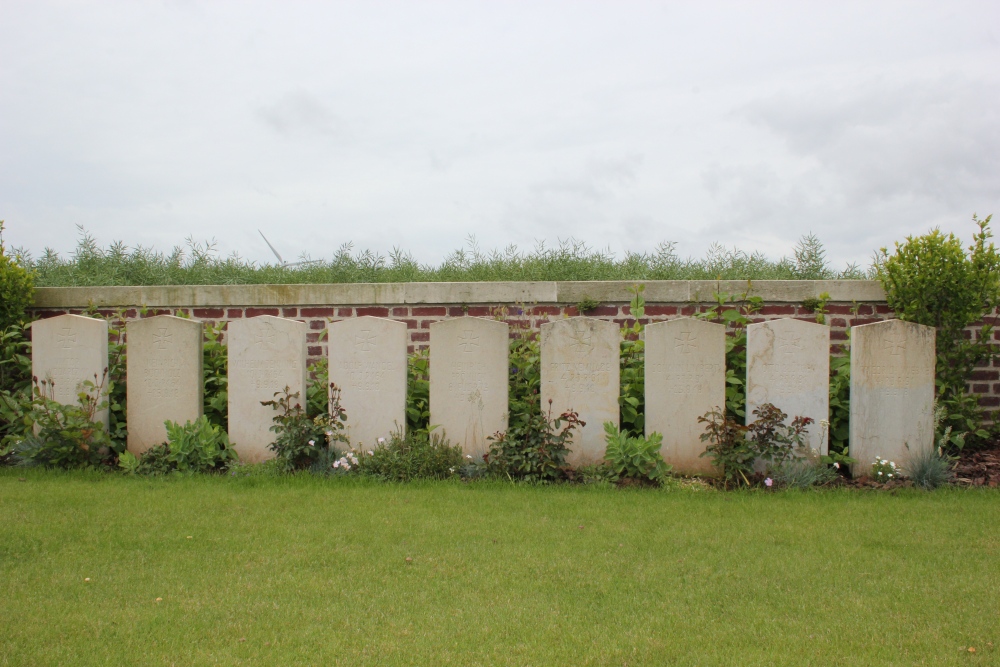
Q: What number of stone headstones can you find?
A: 9